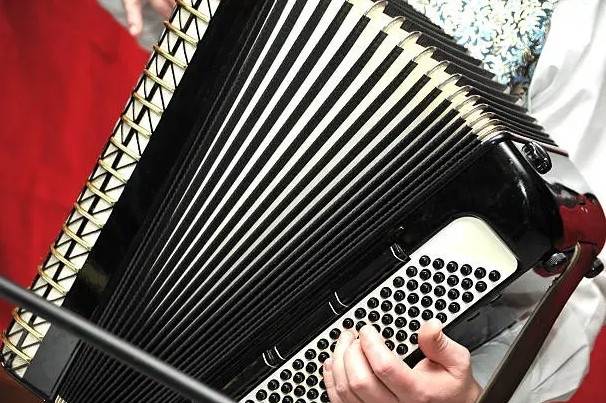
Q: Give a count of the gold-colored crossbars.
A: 15